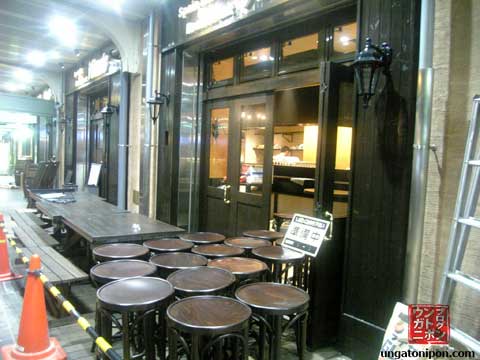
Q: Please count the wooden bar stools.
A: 14